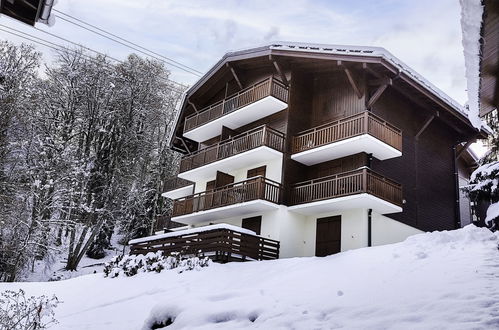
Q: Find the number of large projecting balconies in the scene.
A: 5